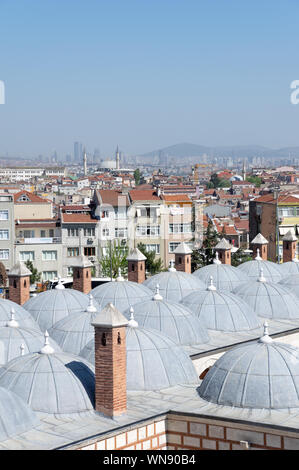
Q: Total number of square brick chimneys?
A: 8